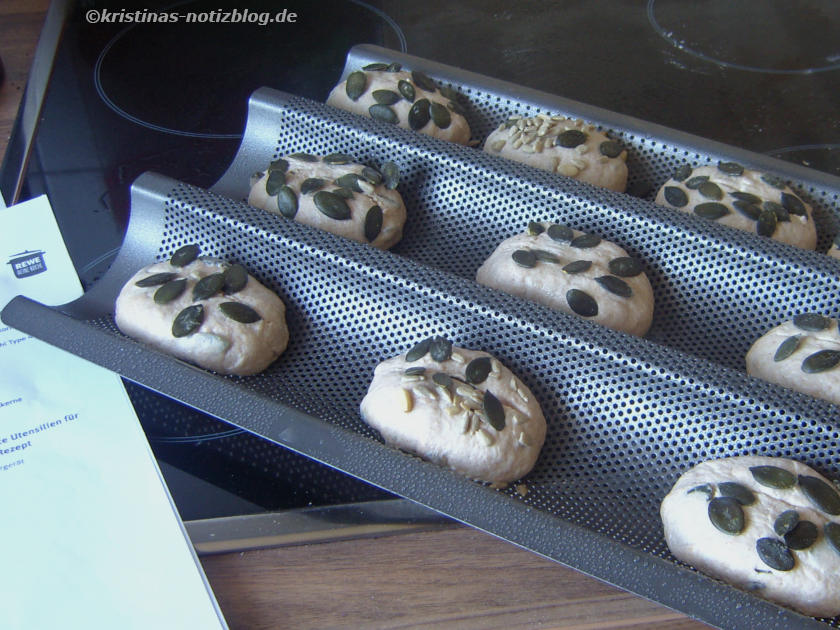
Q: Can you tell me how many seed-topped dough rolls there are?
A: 9